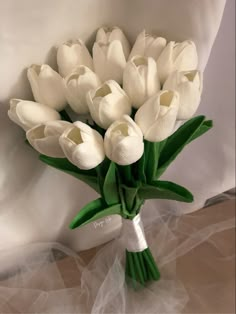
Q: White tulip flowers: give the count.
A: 15